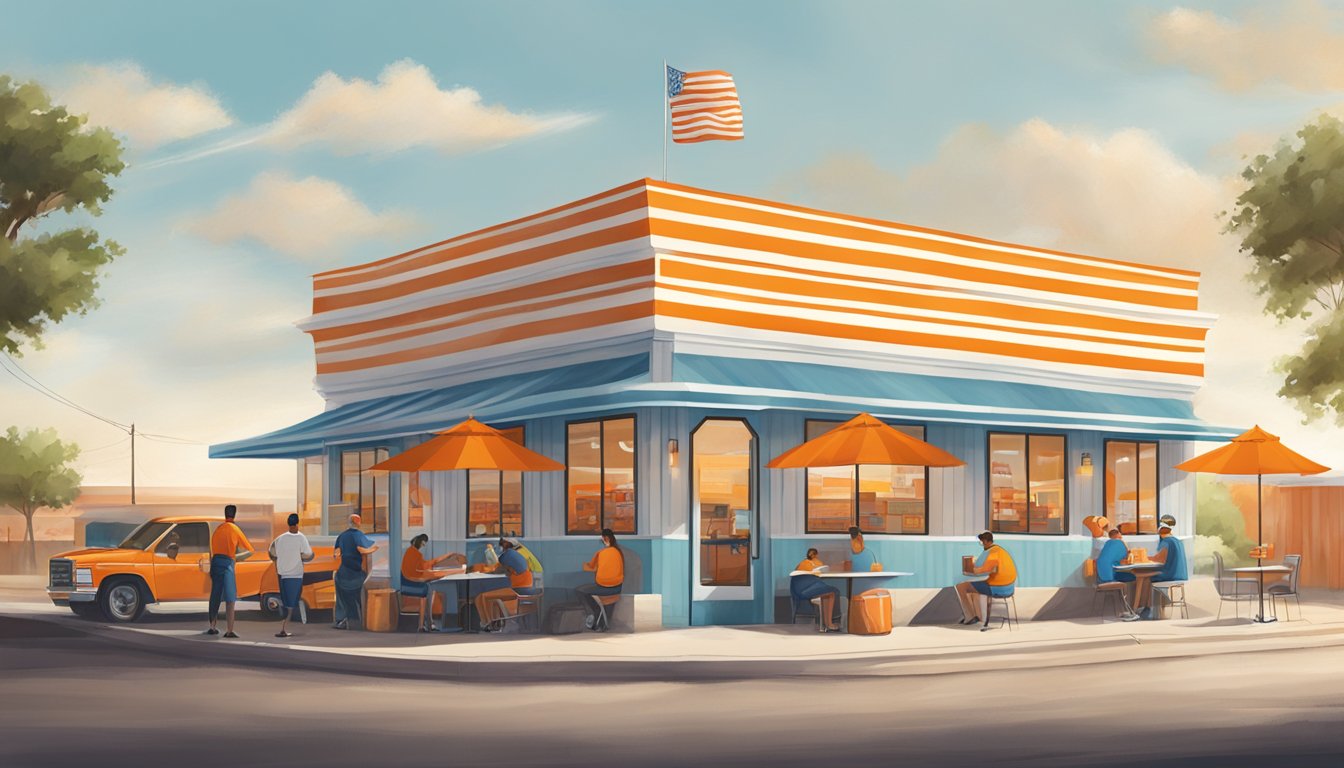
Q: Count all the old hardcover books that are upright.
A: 0